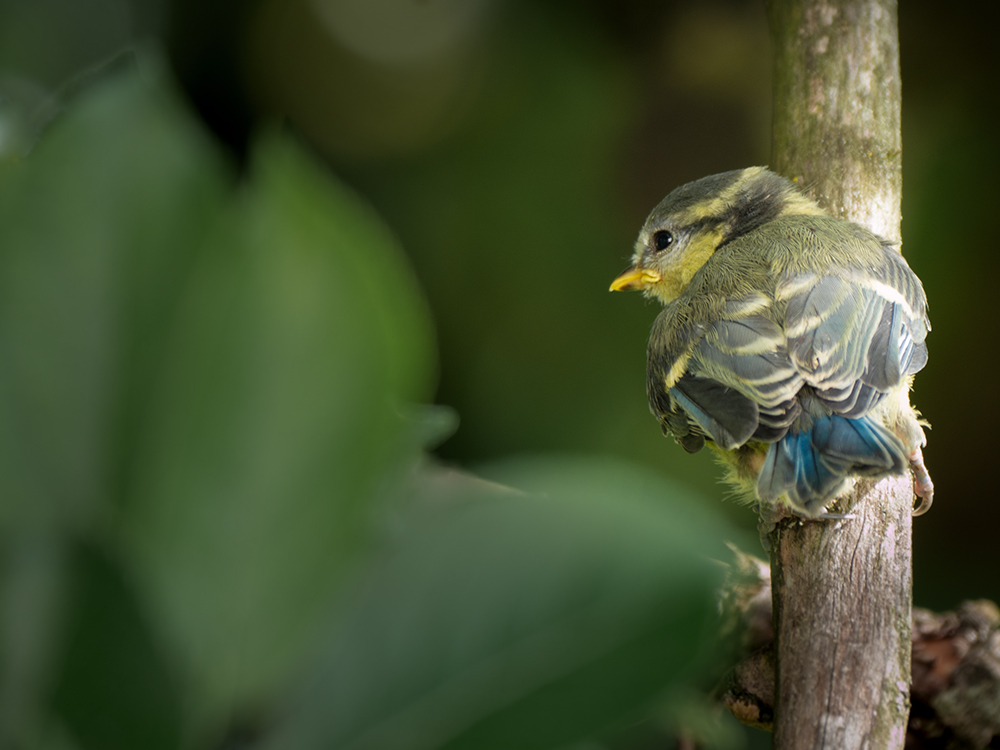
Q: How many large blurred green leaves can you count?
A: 3